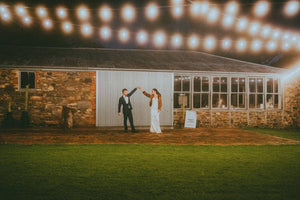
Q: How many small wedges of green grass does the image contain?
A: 1